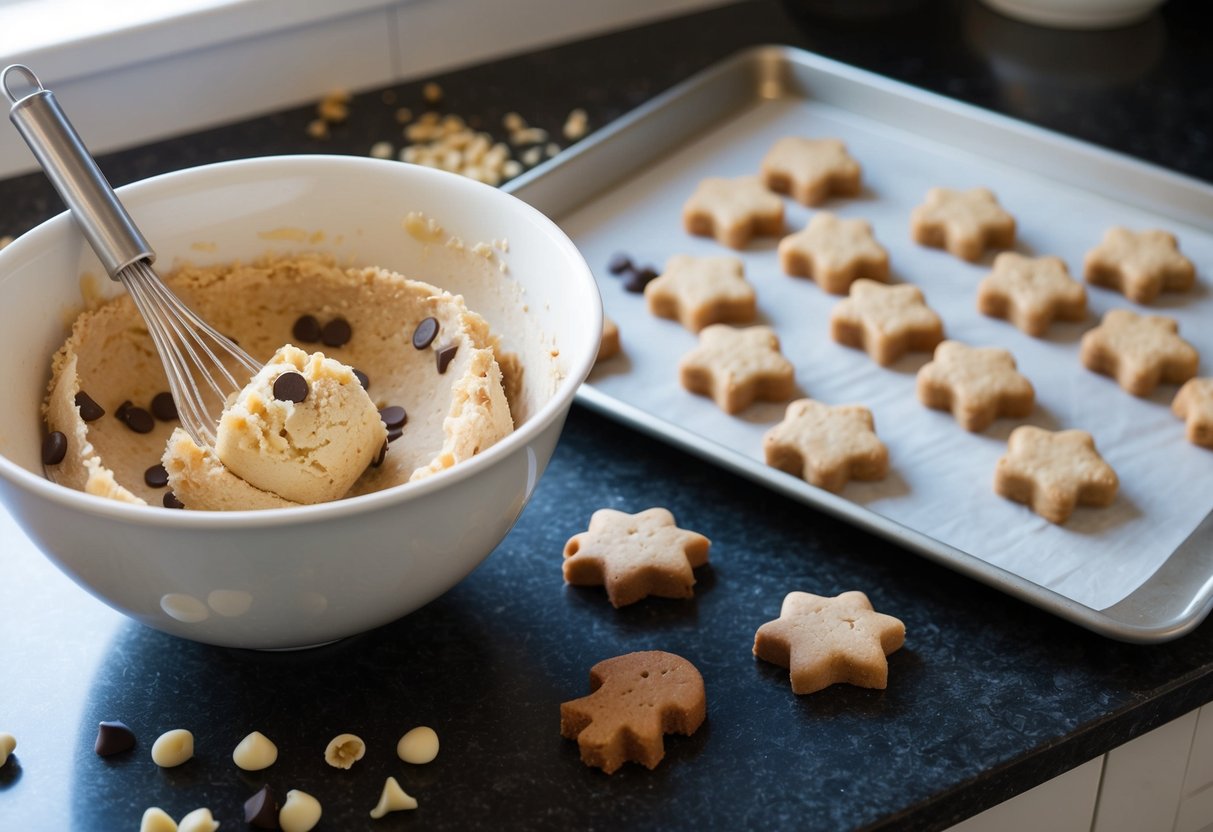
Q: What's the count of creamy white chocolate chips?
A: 9